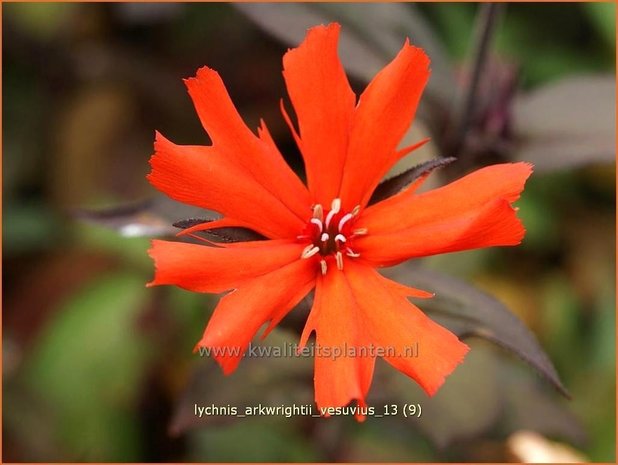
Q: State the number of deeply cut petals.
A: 5